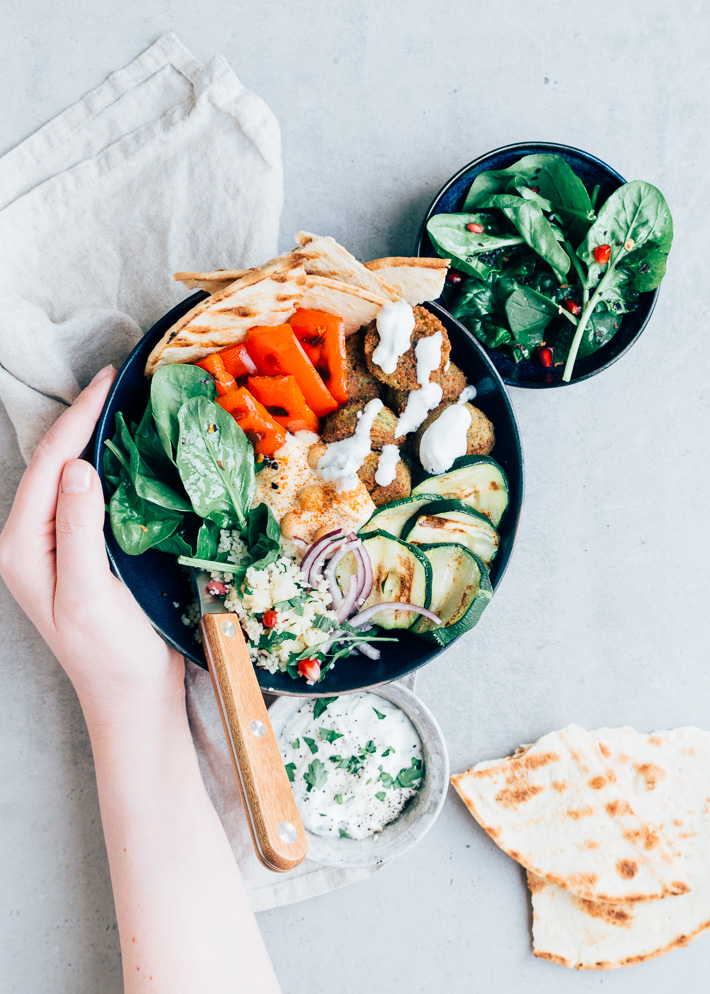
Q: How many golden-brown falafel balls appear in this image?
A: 6